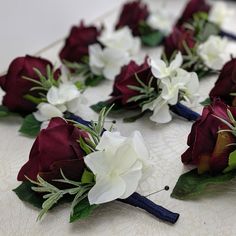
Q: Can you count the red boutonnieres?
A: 9